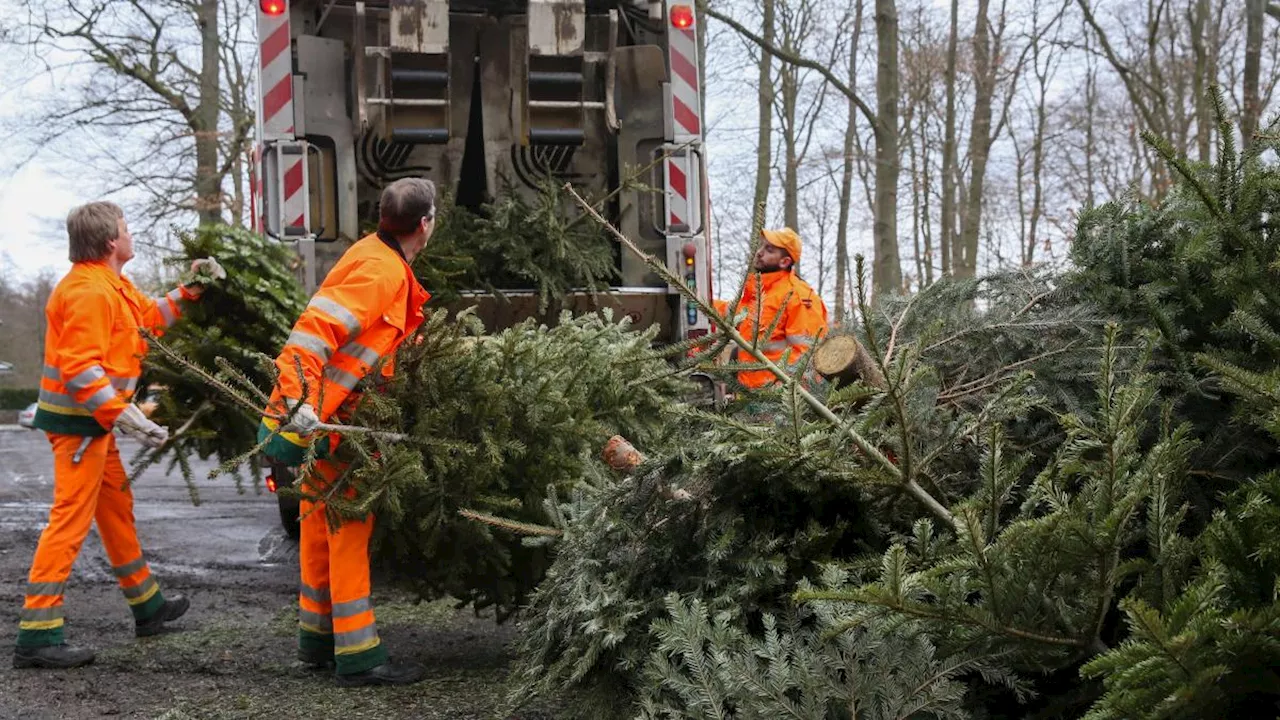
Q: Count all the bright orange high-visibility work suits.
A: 3